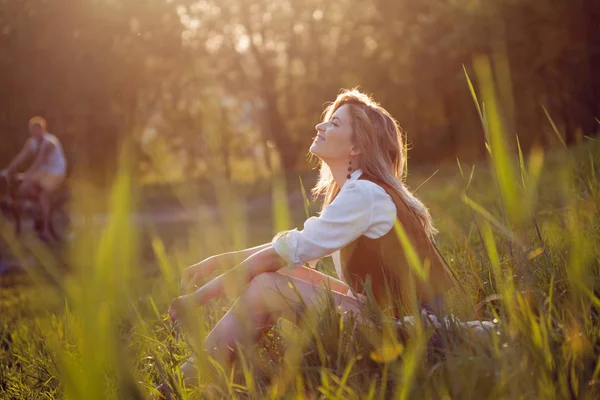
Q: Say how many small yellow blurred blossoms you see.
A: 1